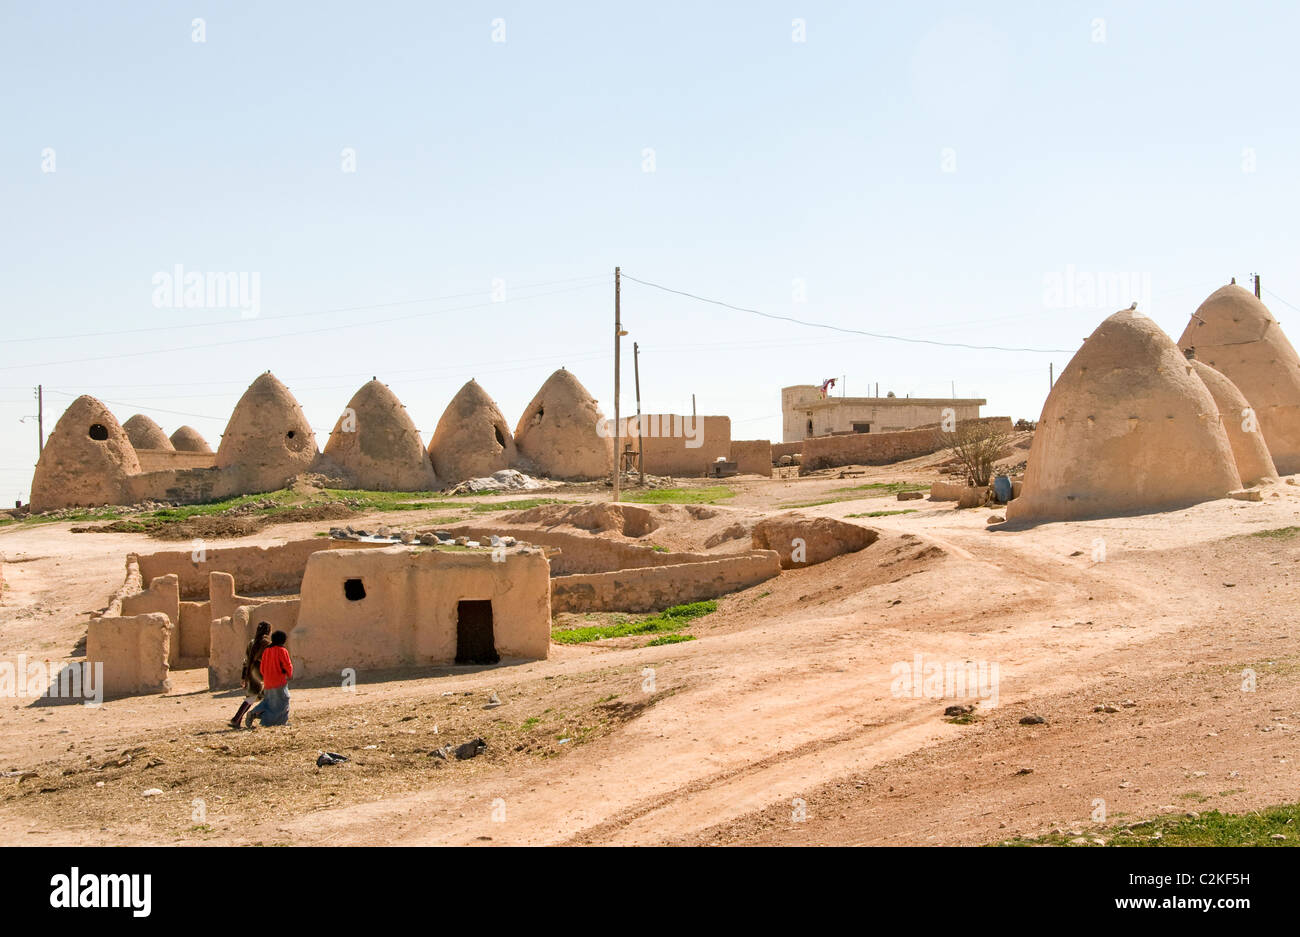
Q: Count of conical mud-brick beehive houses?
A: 10